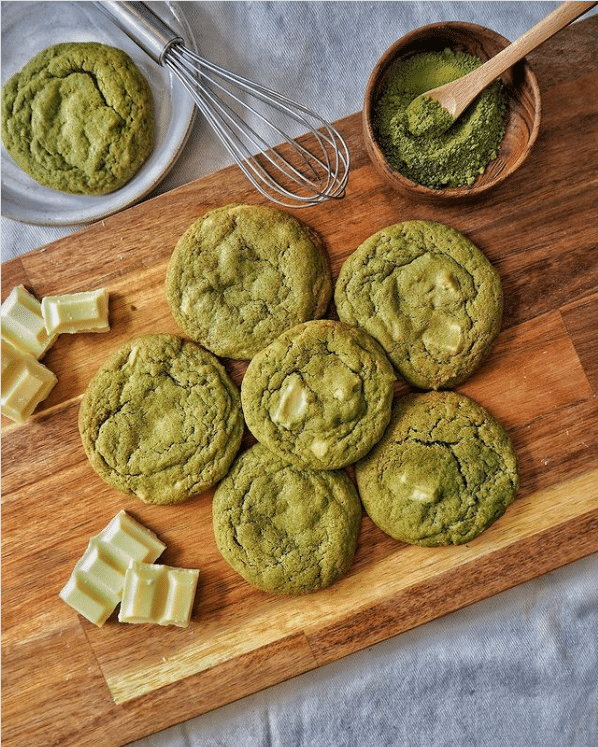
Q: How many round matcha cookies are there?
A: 7